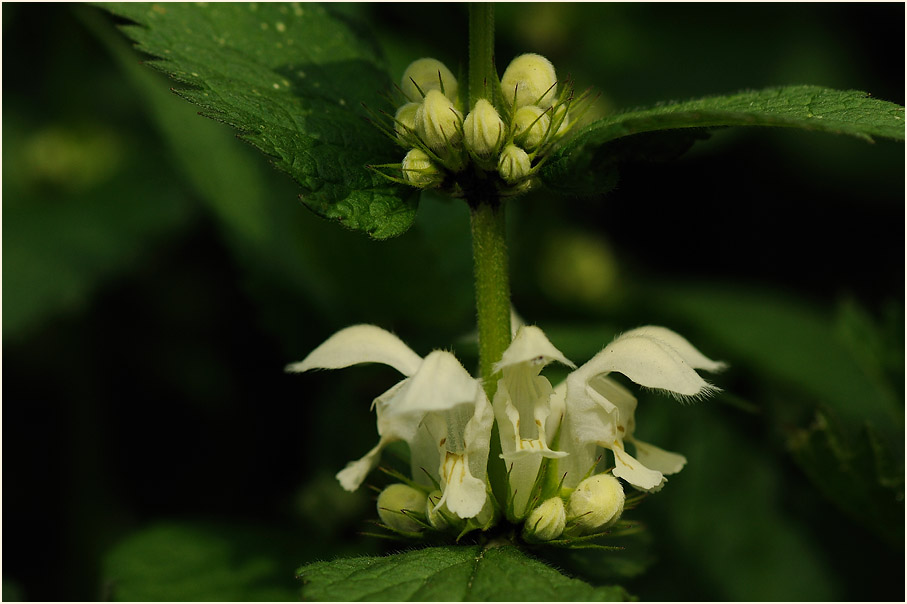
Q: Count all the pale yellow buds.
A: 13